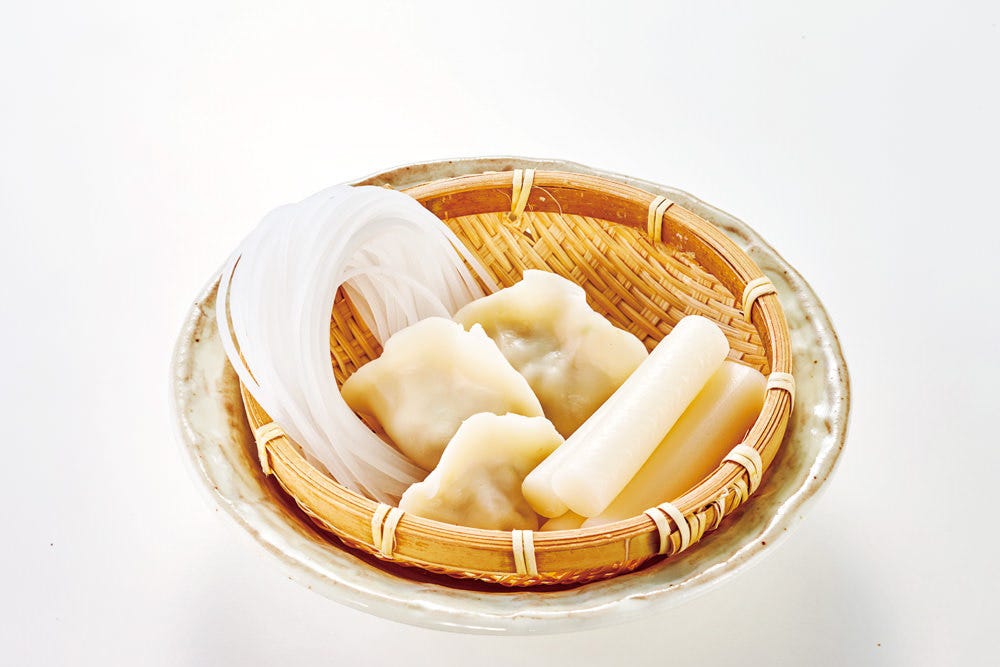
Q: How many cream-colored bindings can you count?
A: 9